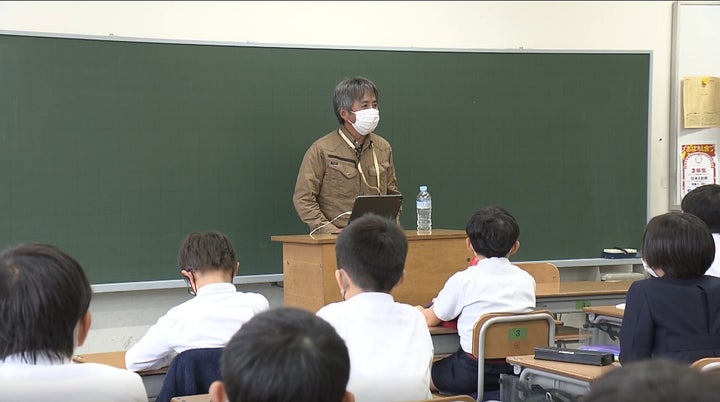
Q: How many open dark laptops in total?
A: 1